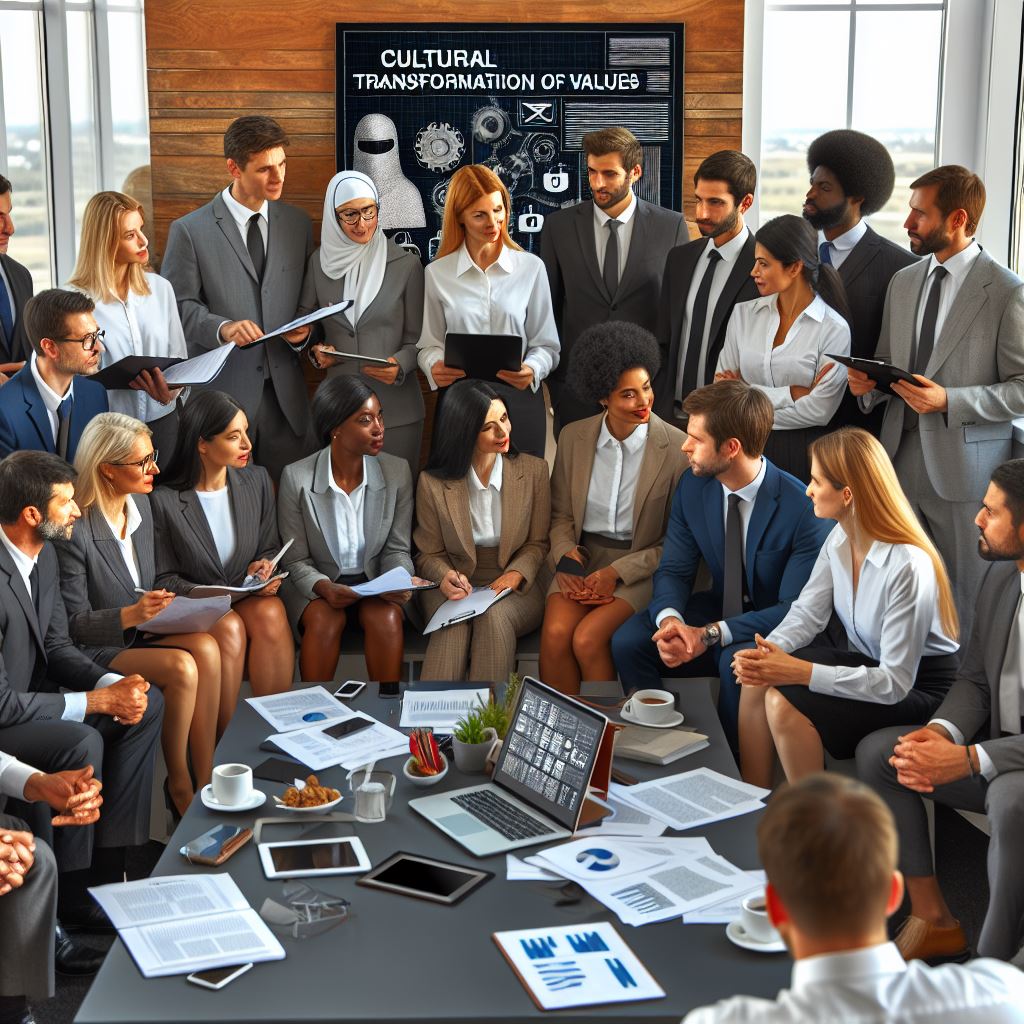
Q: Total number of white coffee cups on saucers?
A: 3